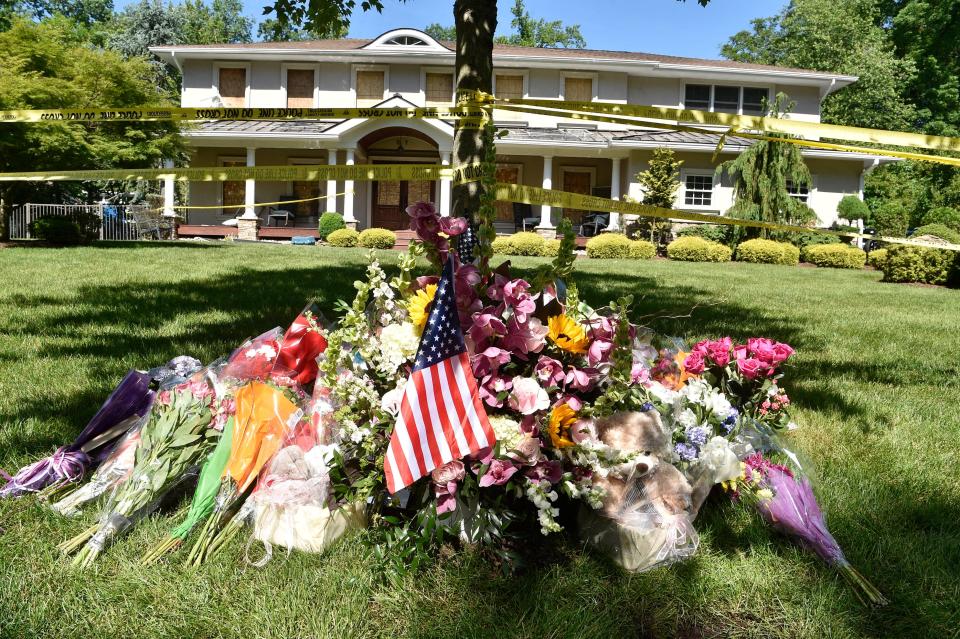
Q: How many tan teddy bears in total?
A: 1